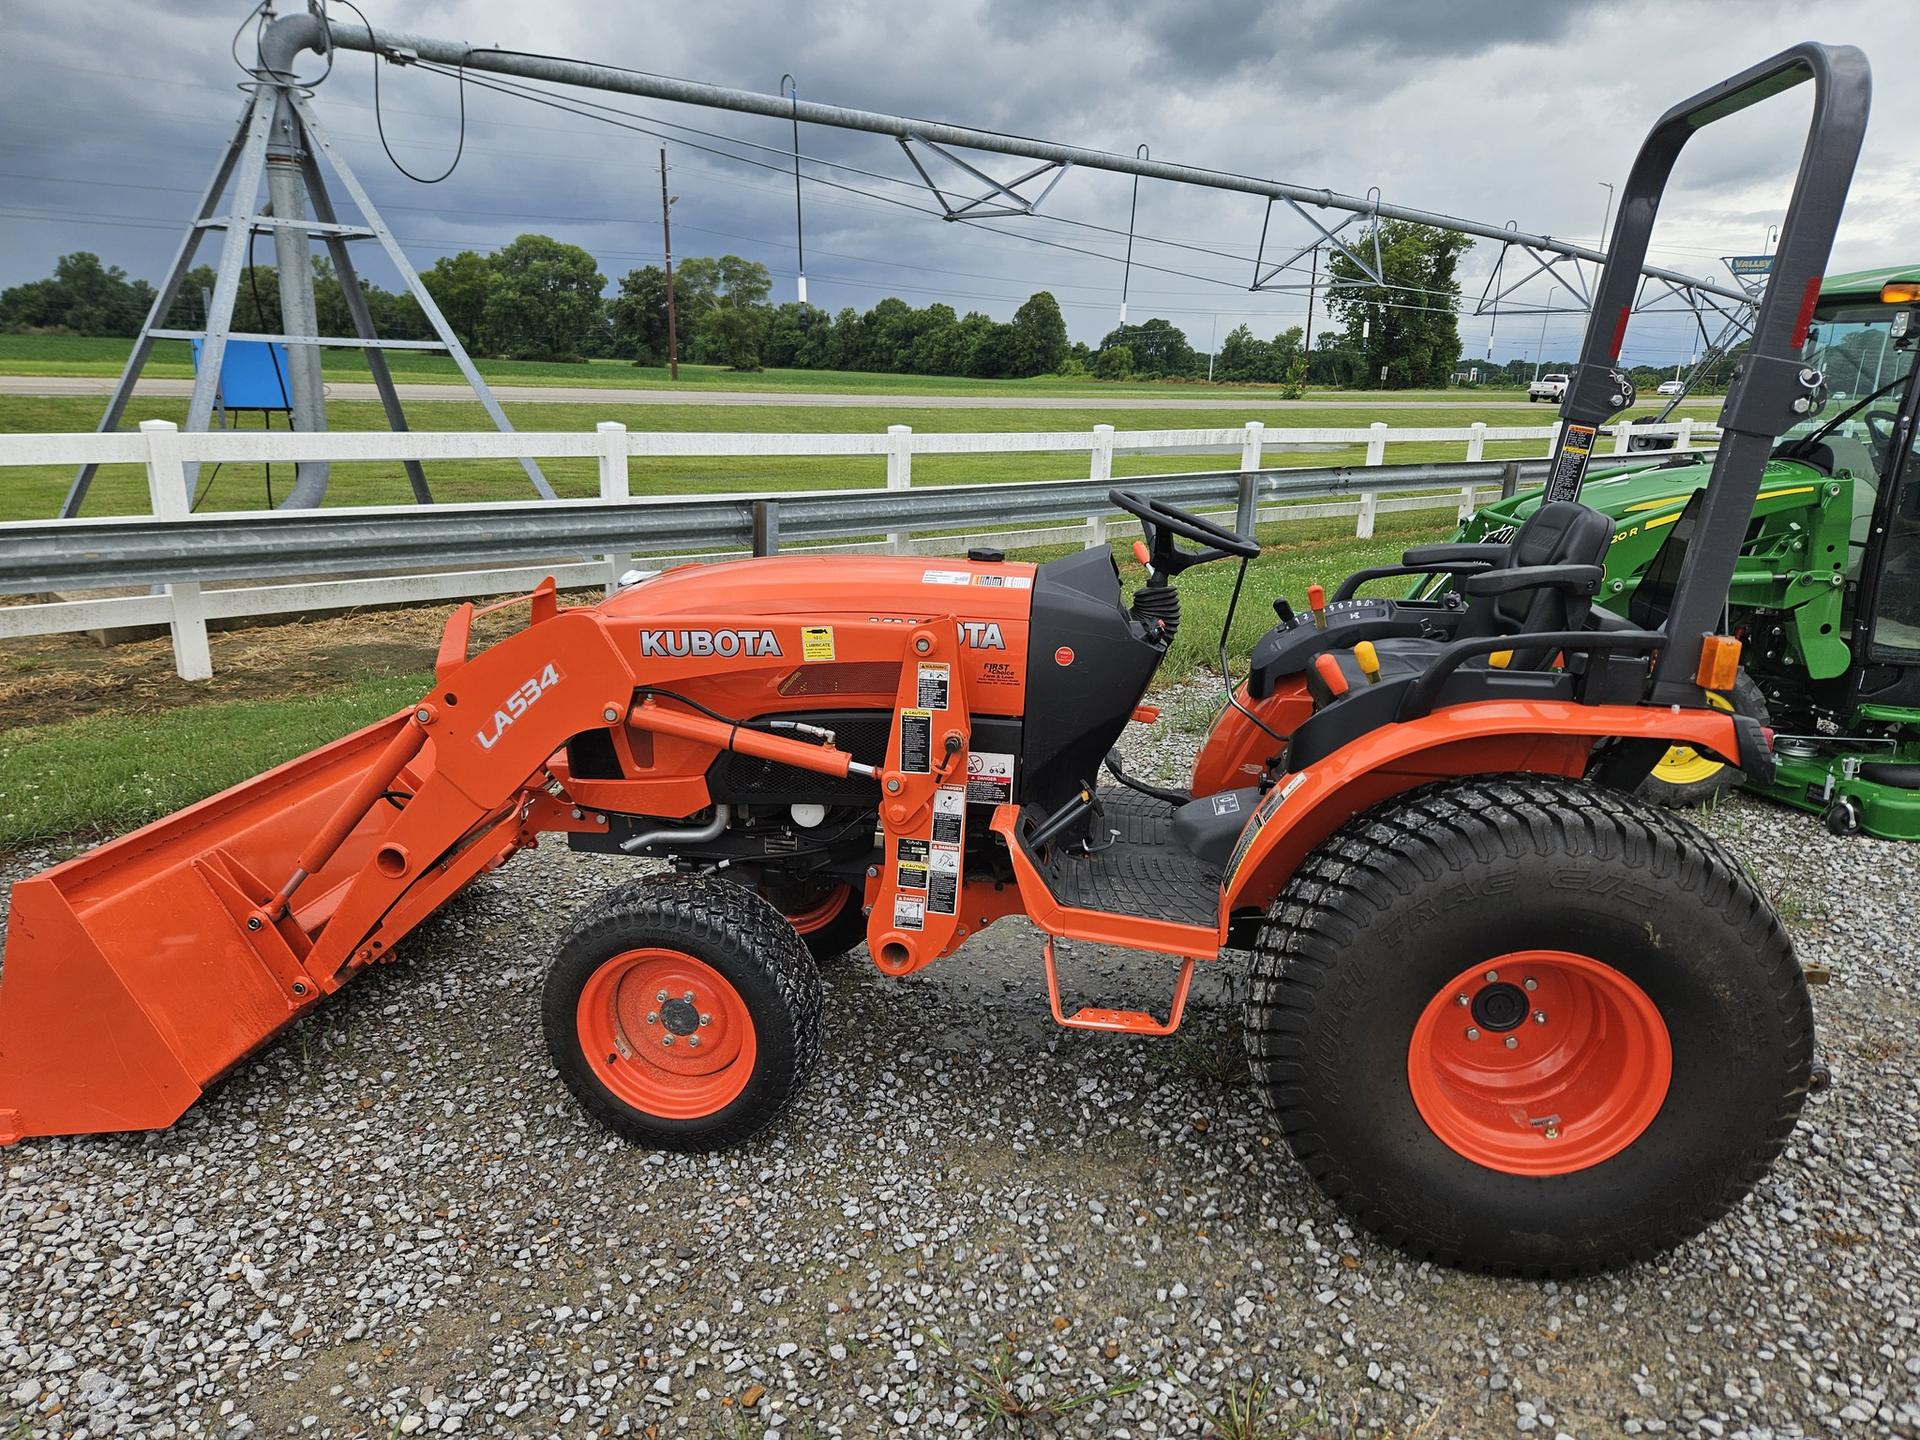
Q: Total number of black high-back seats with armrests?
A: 1